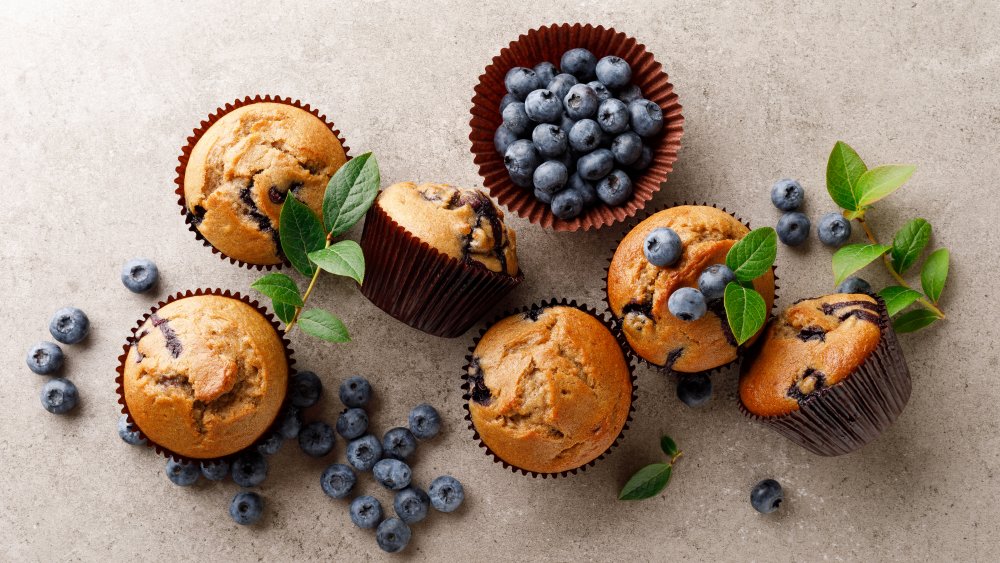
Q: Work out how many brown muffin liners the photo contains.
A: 7